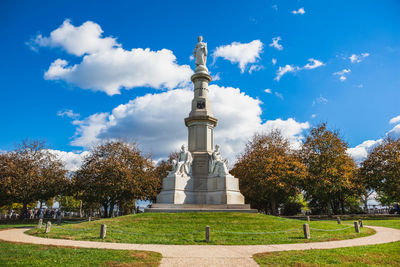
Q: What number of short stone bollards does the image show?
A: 10